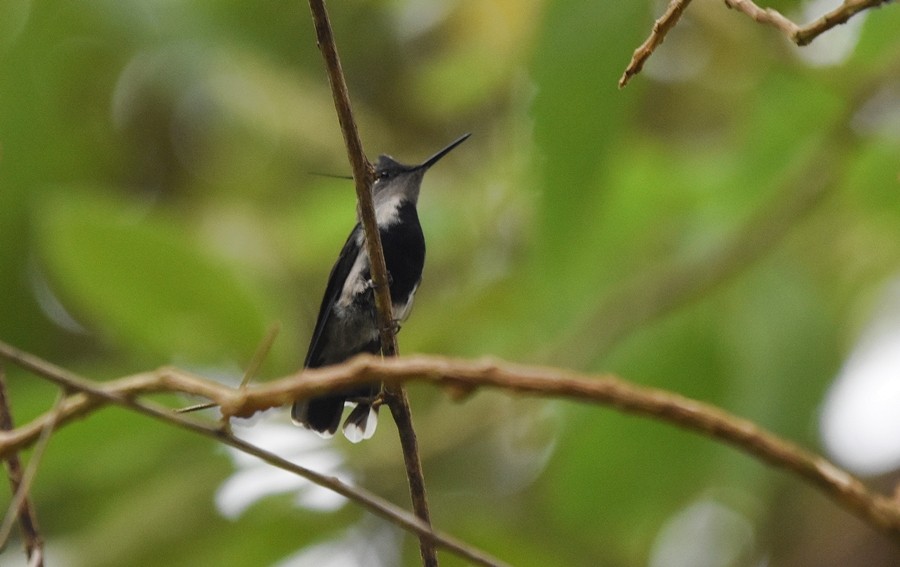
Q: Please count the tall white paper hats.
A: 0